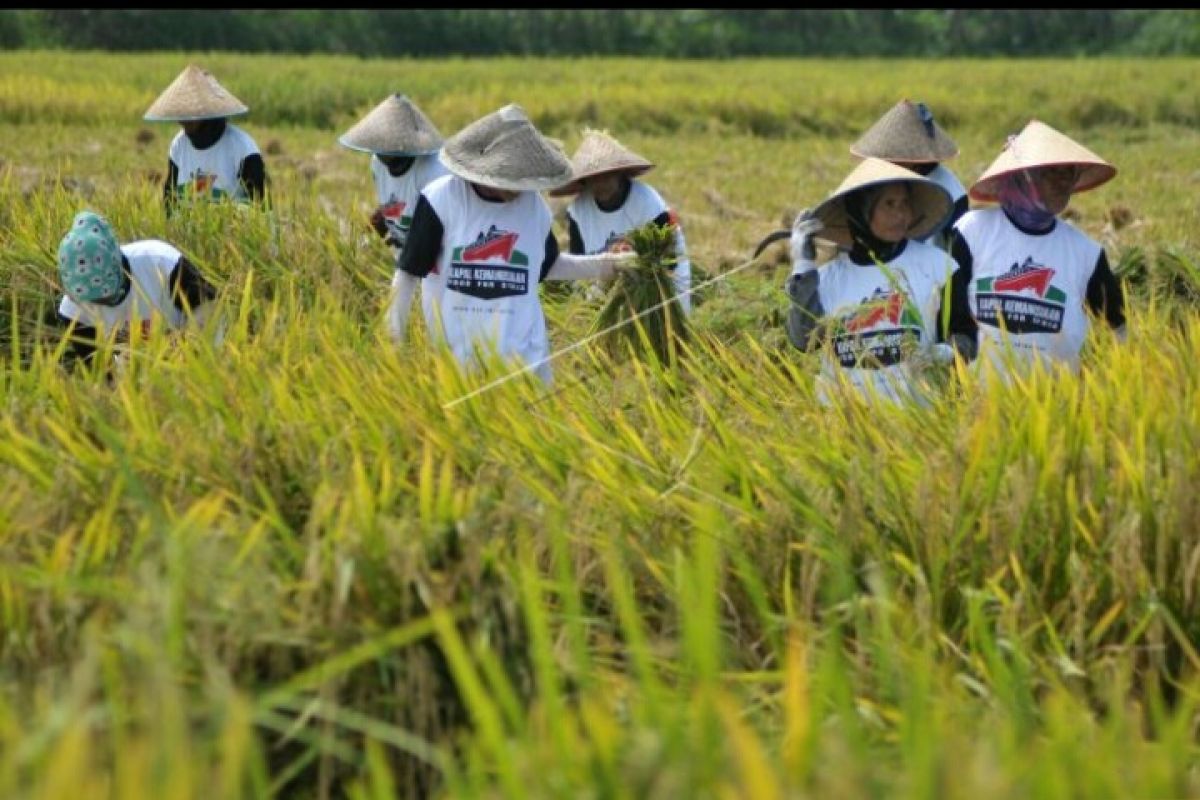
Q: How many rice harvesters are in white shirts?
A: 8